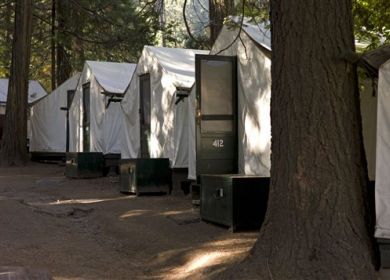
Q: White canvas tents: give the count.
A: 6